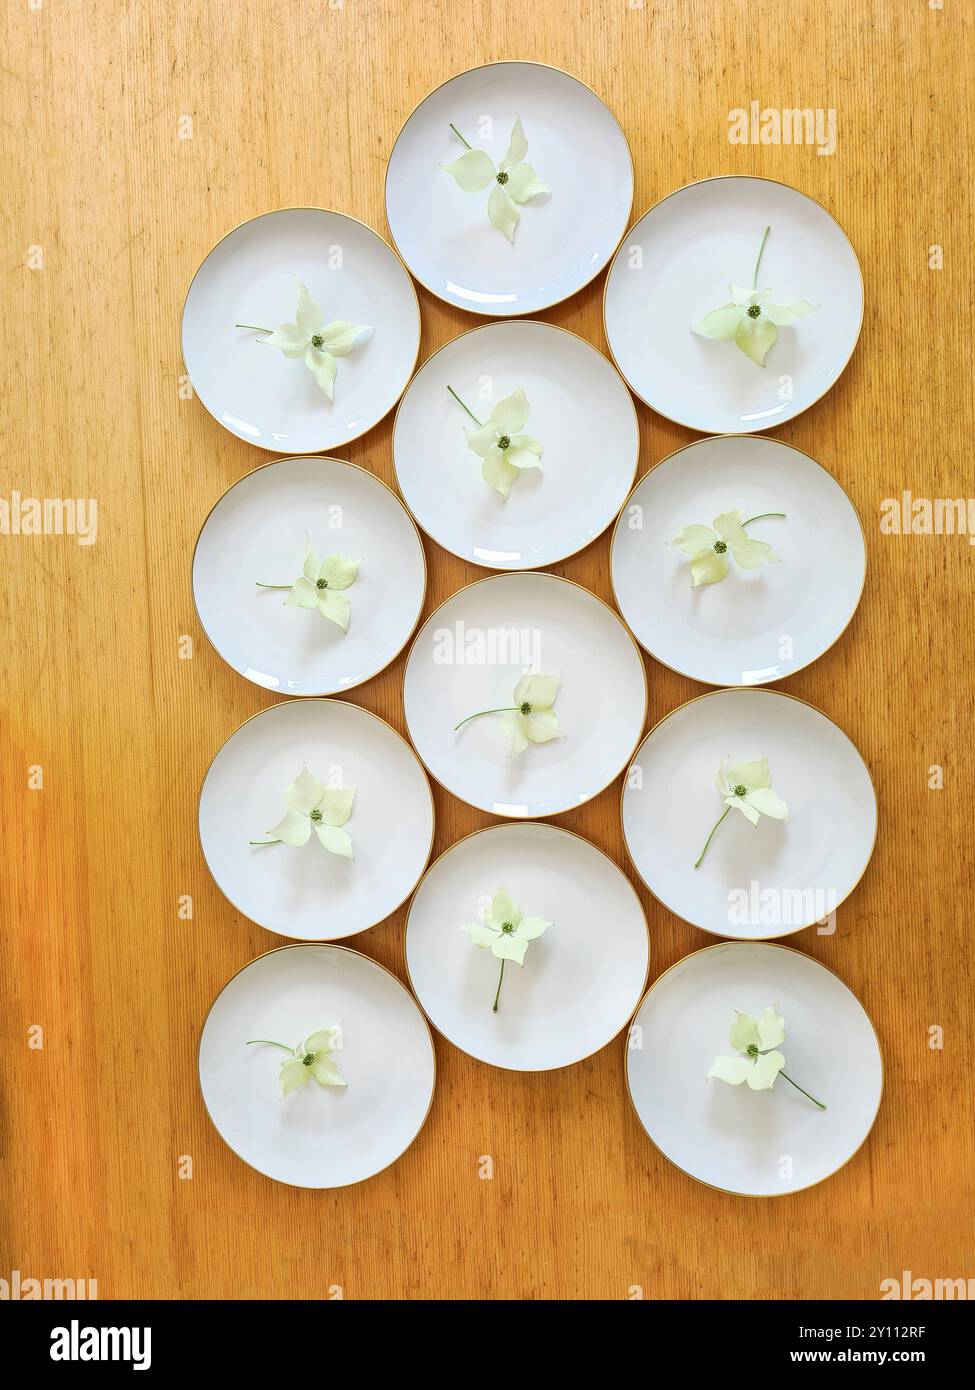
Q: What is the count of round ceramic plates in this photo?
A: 12